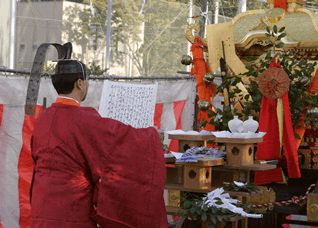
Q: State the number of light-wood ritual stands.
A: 3